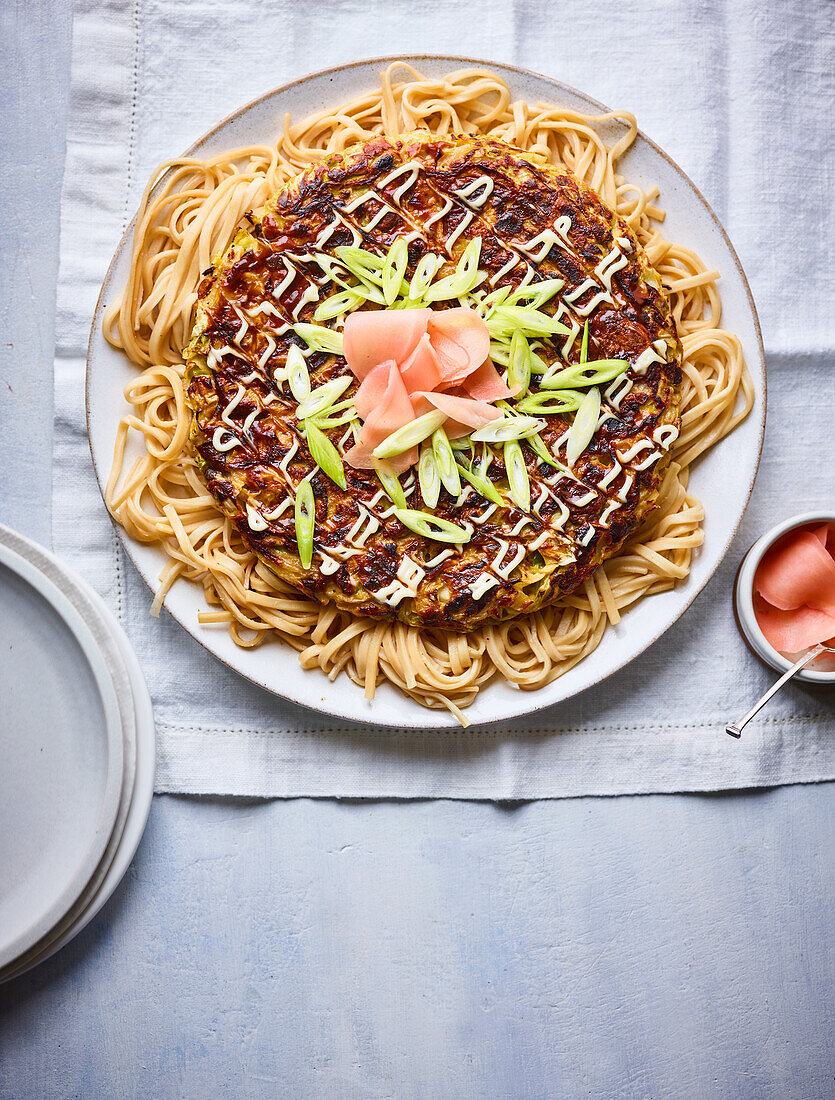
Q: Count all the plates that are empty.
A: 3